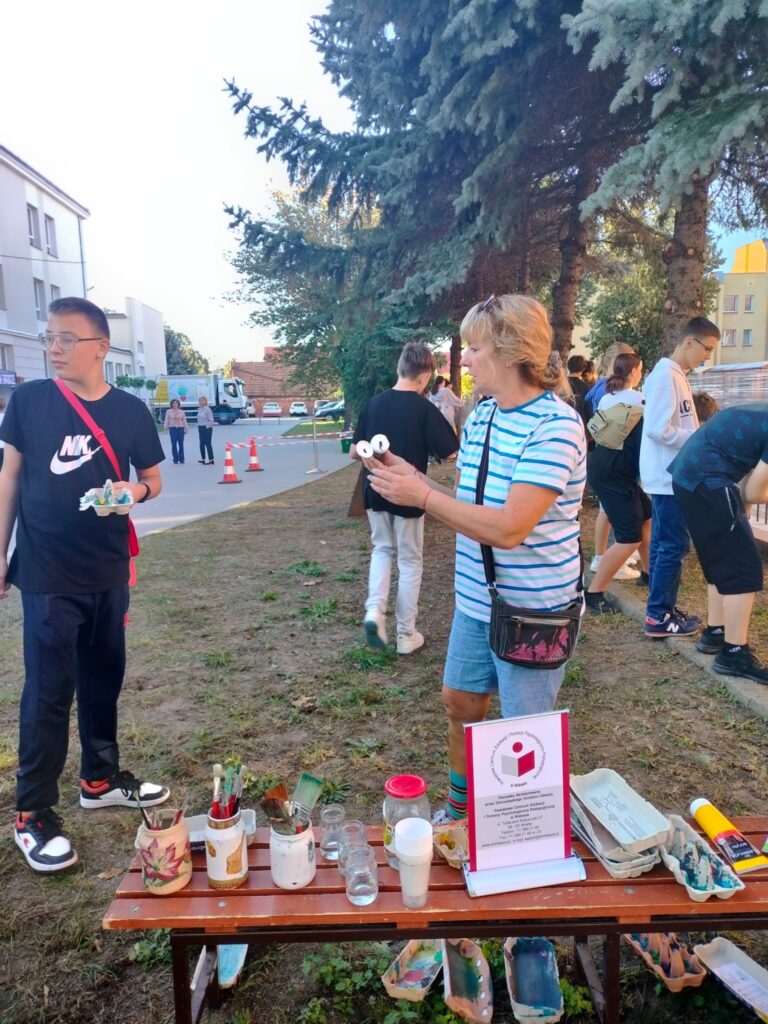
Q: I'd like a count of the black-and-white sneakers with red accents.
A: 2